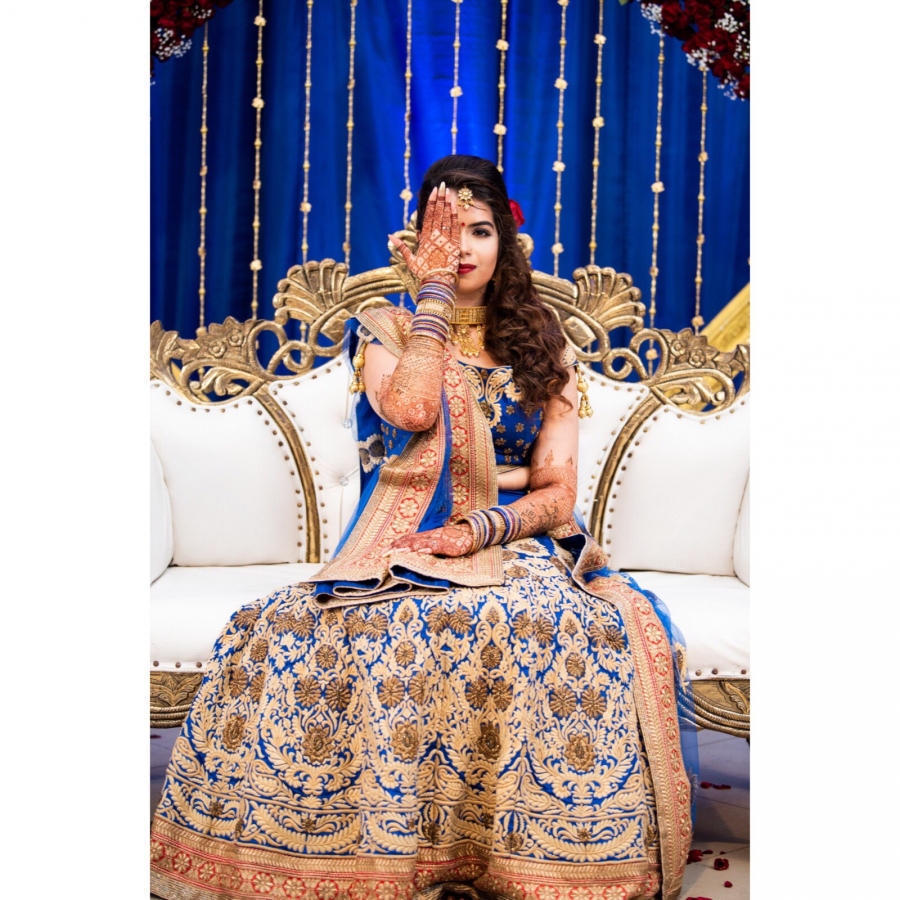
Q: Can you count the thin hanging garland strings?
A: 11